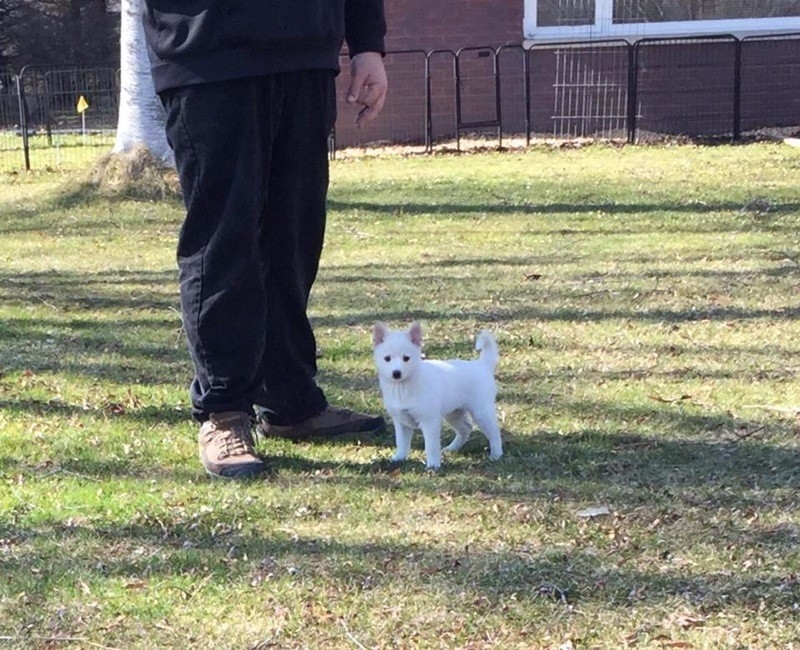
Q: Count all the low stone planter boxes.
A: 0